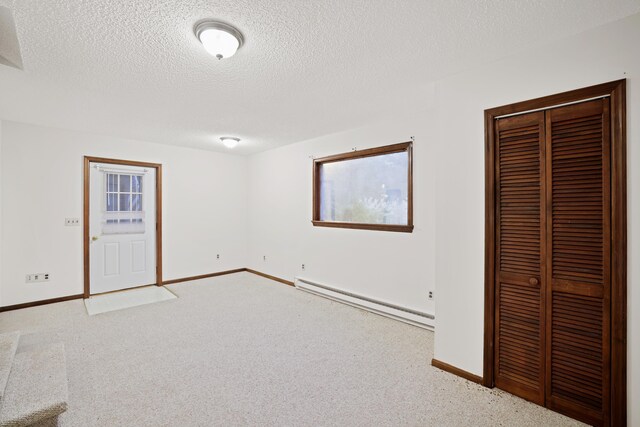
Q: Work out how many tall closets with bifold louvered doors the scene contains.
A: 1